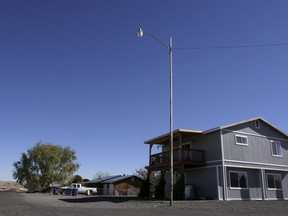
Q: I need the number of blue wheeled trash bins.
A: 3